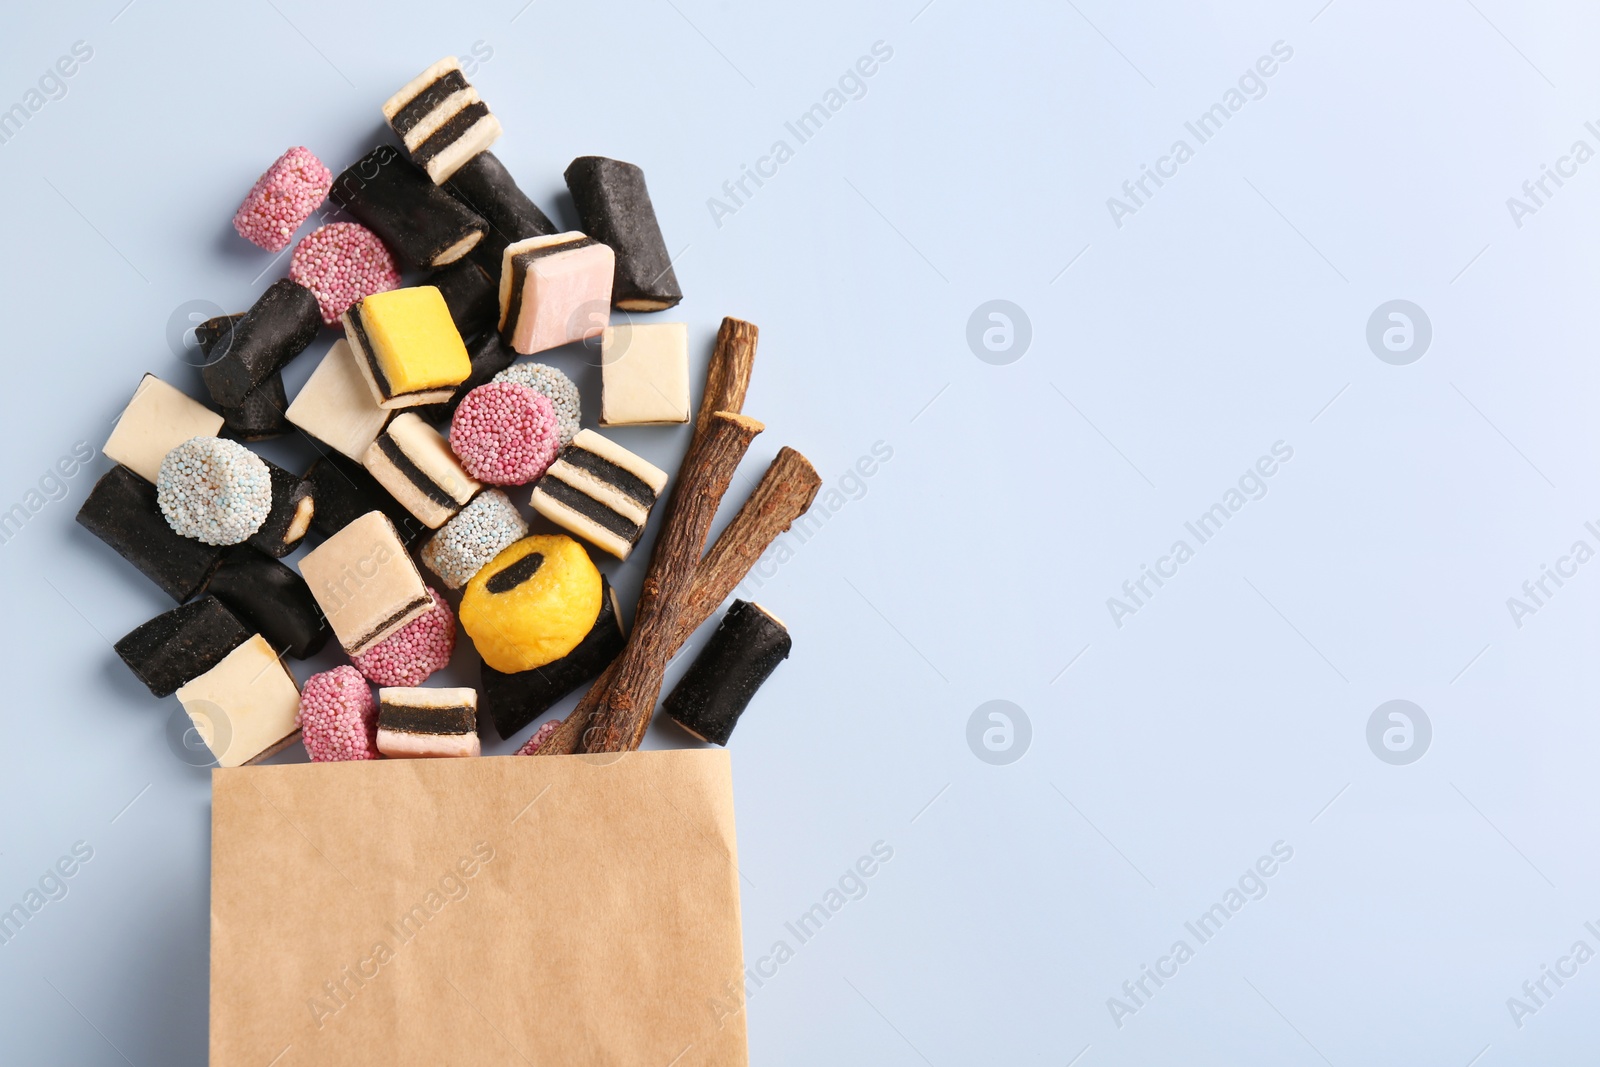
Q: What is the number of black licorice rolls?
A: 14